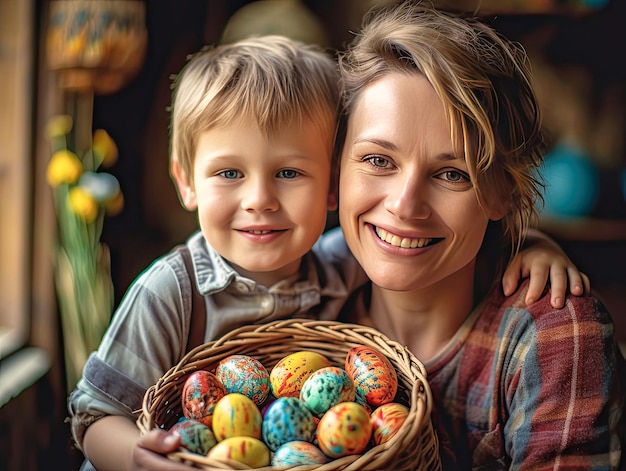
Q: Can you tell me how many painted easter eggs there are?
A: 12